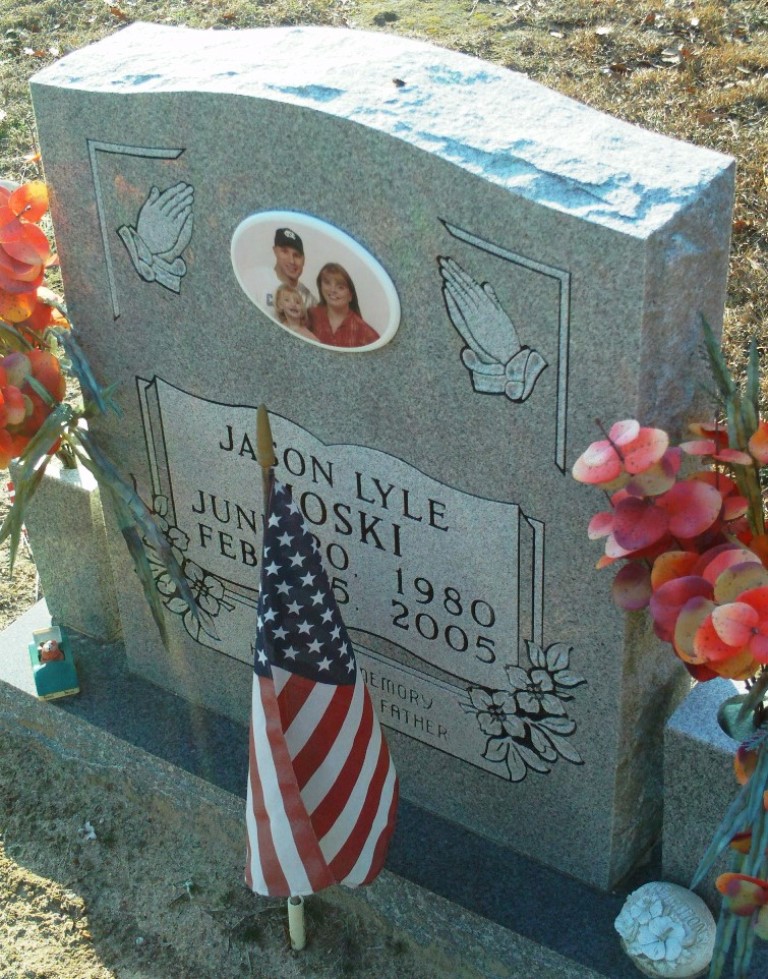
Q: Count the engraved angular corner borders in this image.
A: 2